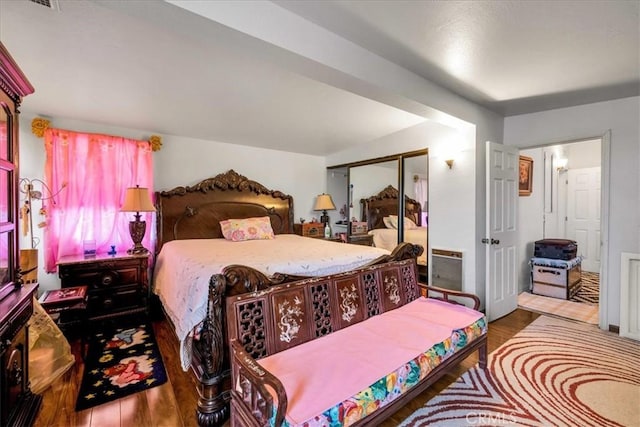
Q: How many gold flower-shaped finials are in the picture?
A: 2